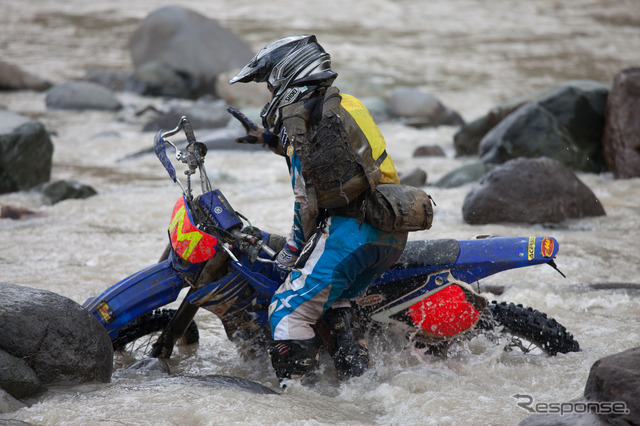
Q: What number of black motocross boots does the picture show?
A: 2